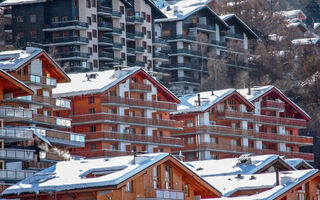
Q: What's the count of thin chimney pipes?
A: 5